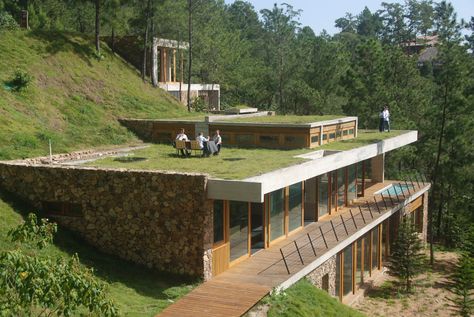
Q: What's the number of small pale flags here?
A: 0